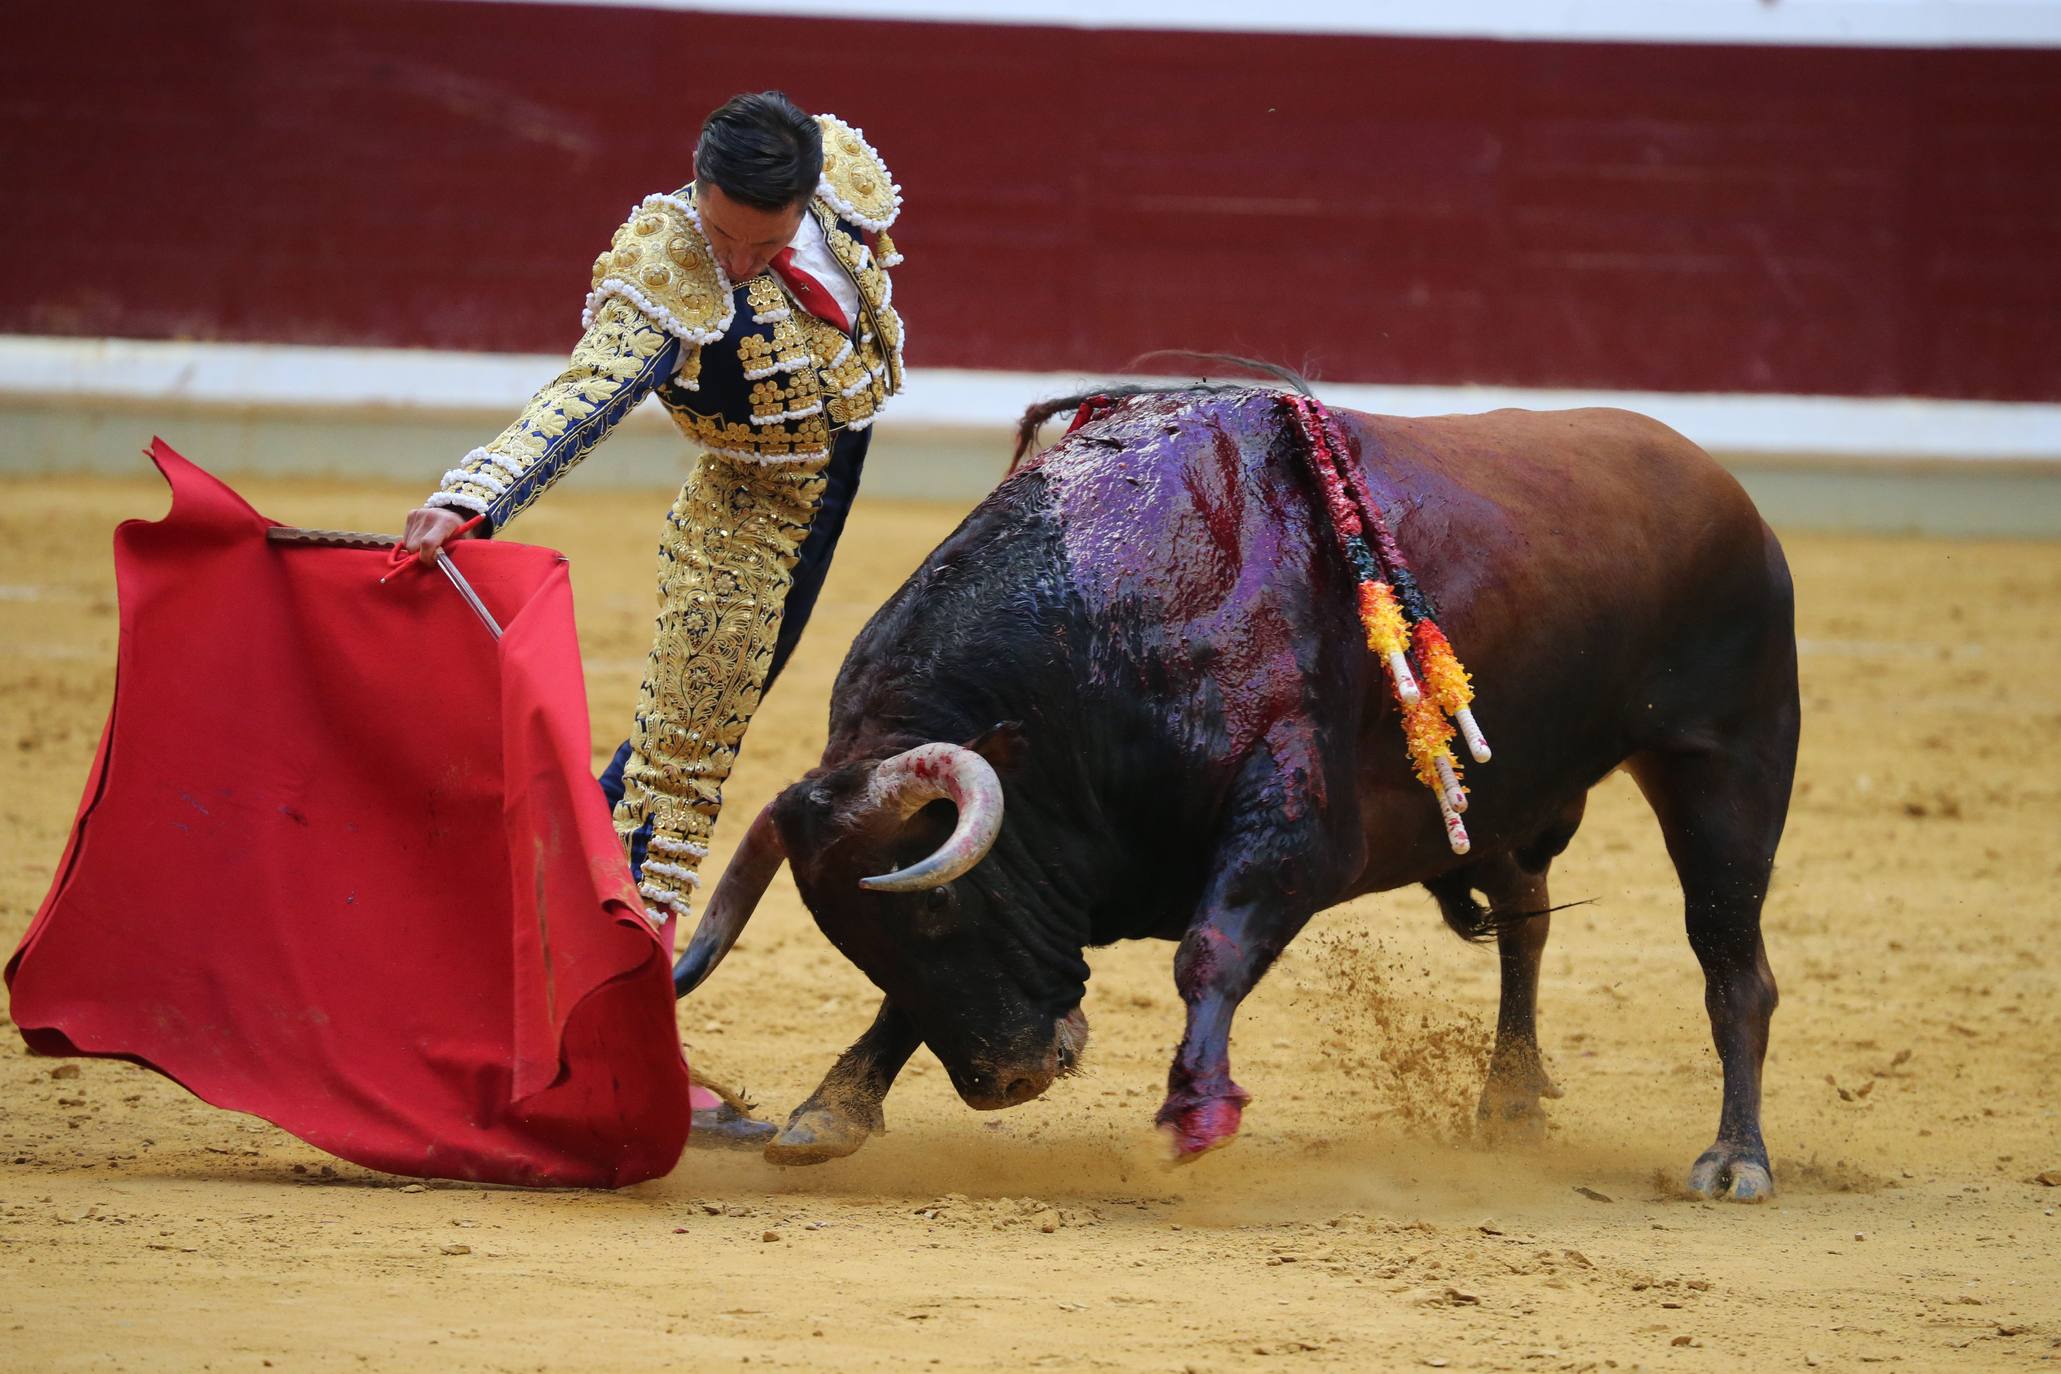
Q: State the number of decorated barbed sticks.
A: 4